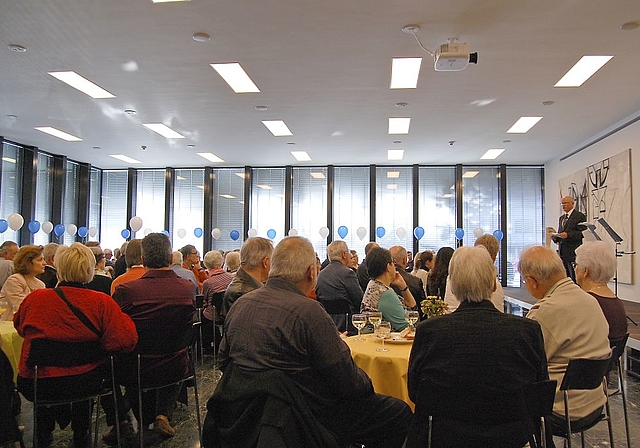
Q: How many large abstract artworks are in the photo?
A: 1